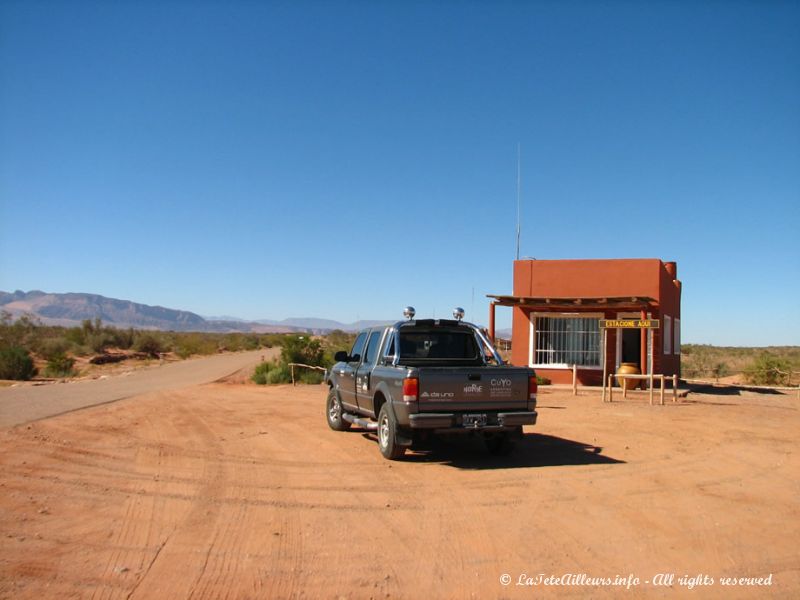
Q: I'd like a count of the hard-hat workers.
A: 0